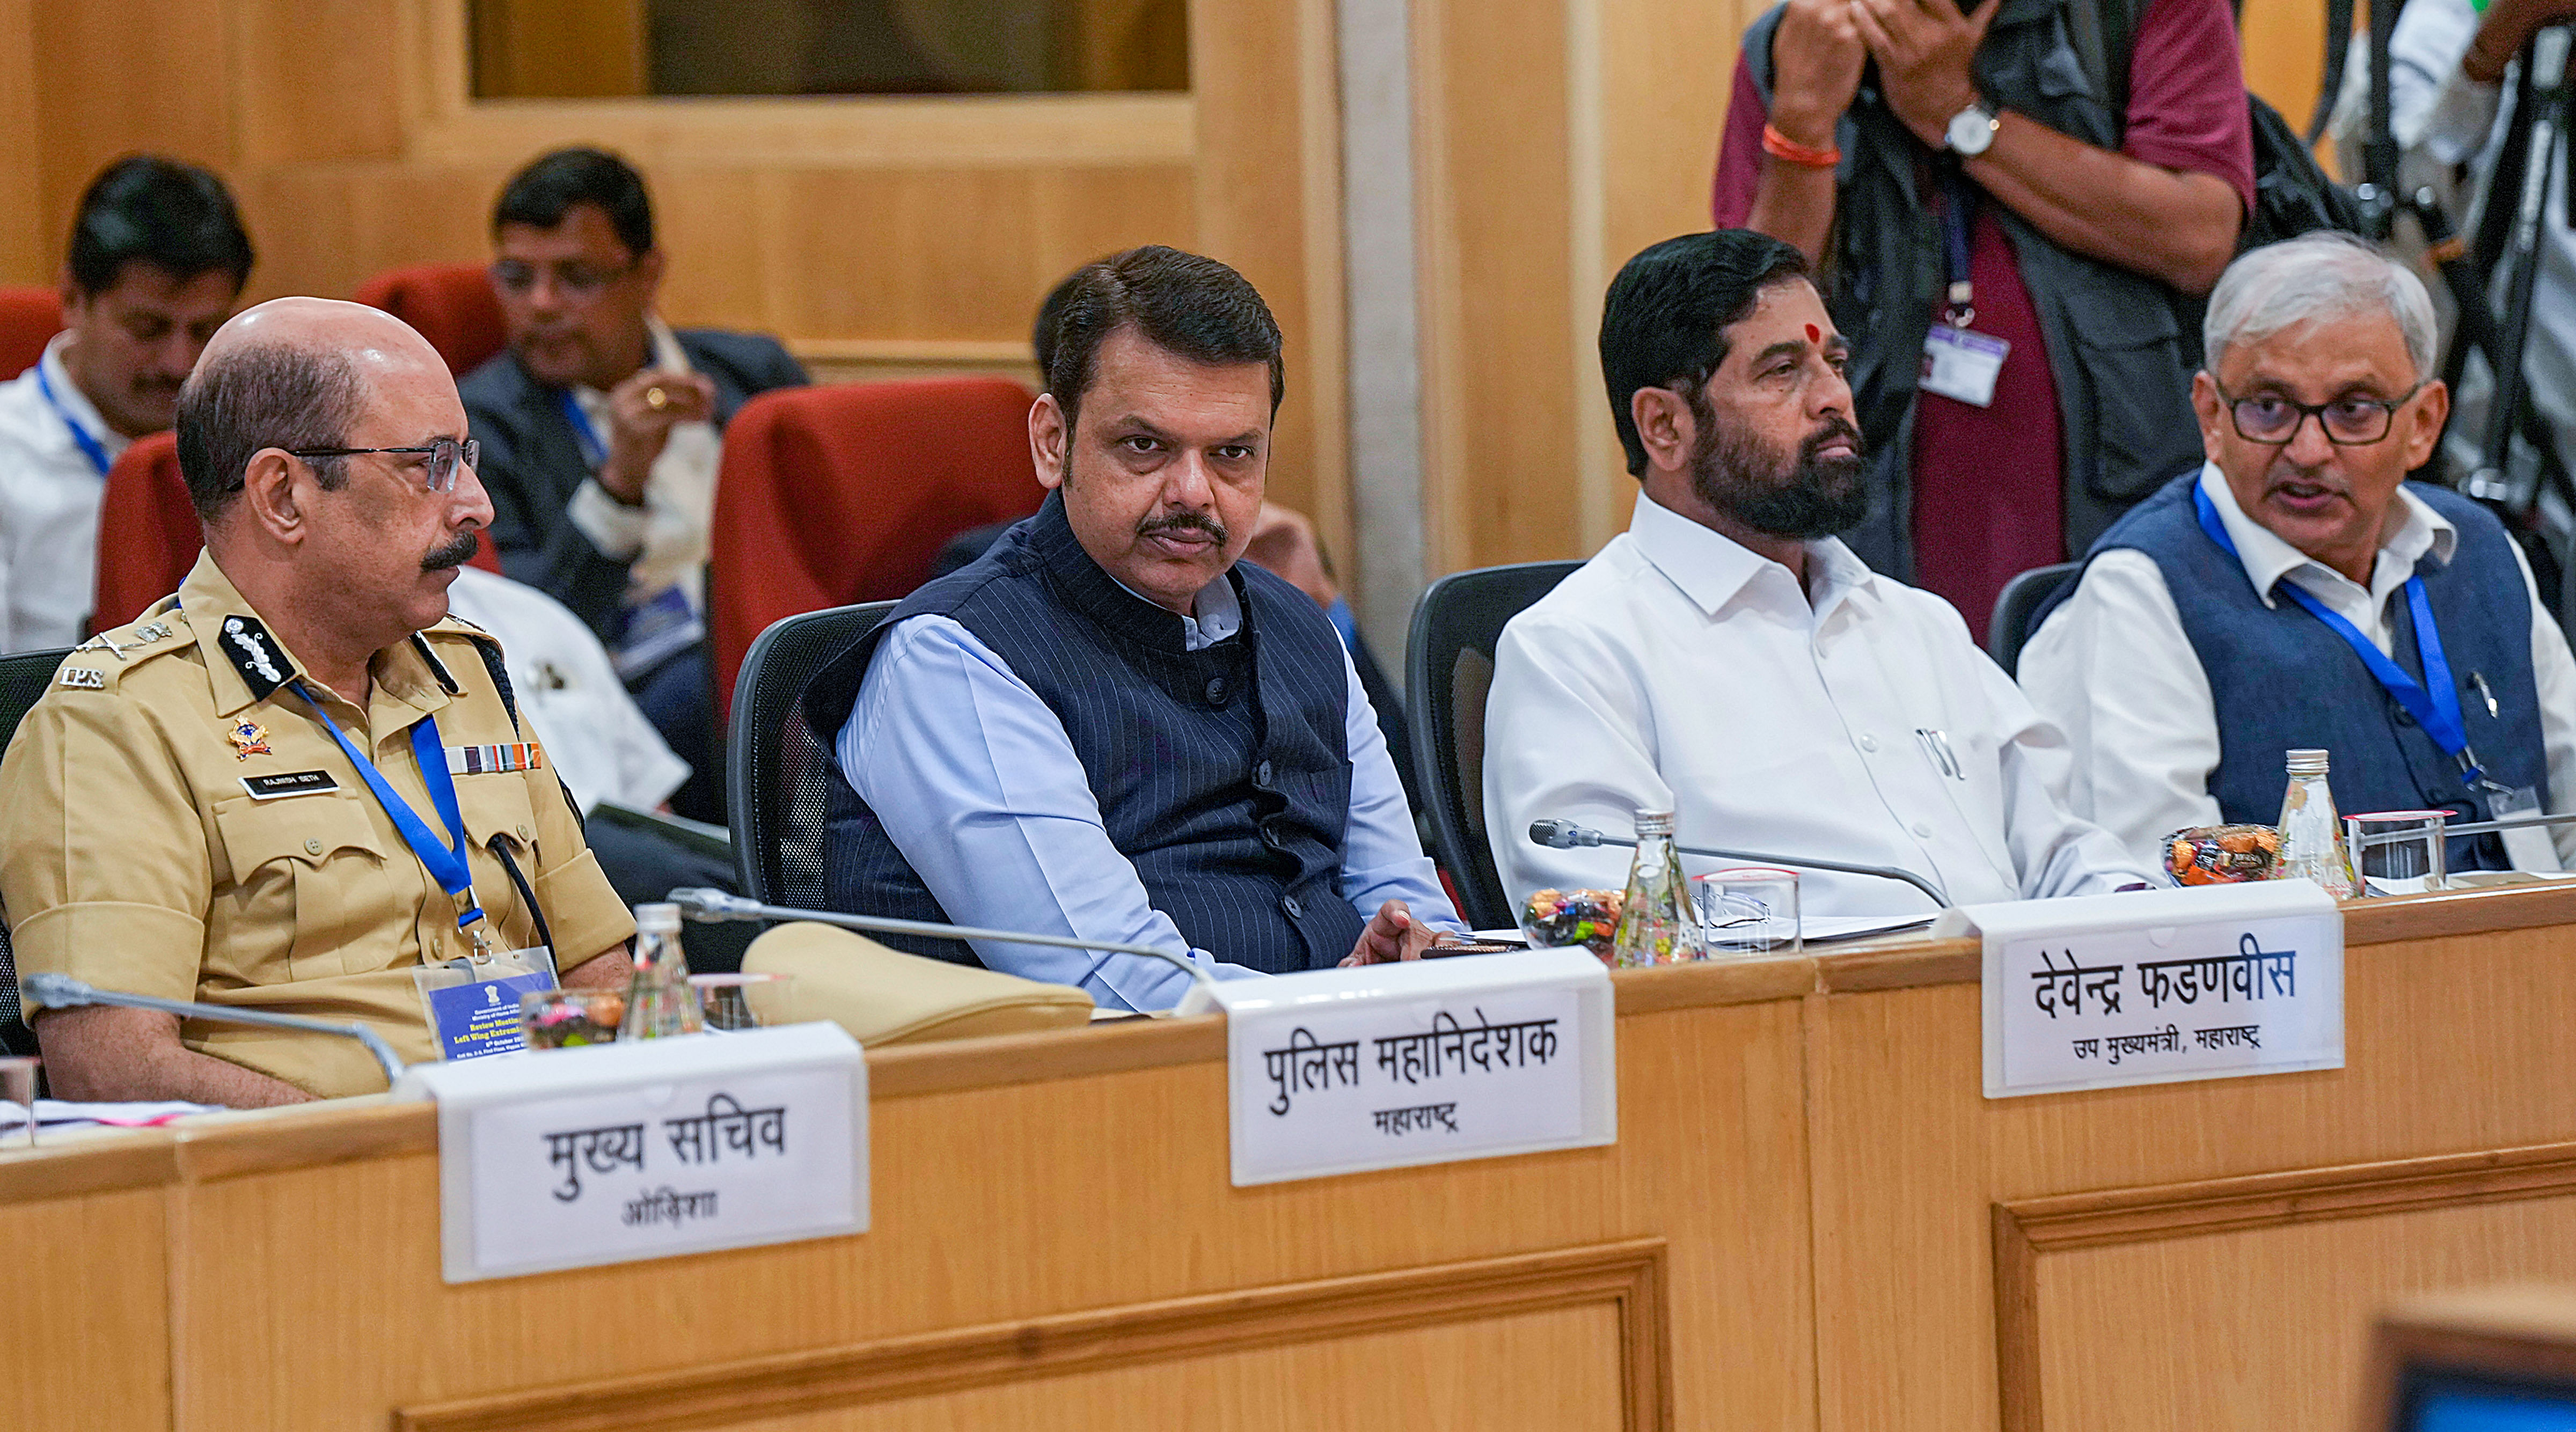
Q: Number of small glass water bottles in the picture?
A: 3